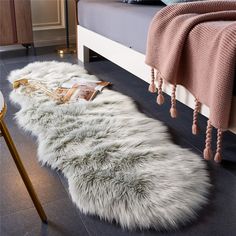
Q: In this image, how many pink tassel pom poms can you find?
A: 6